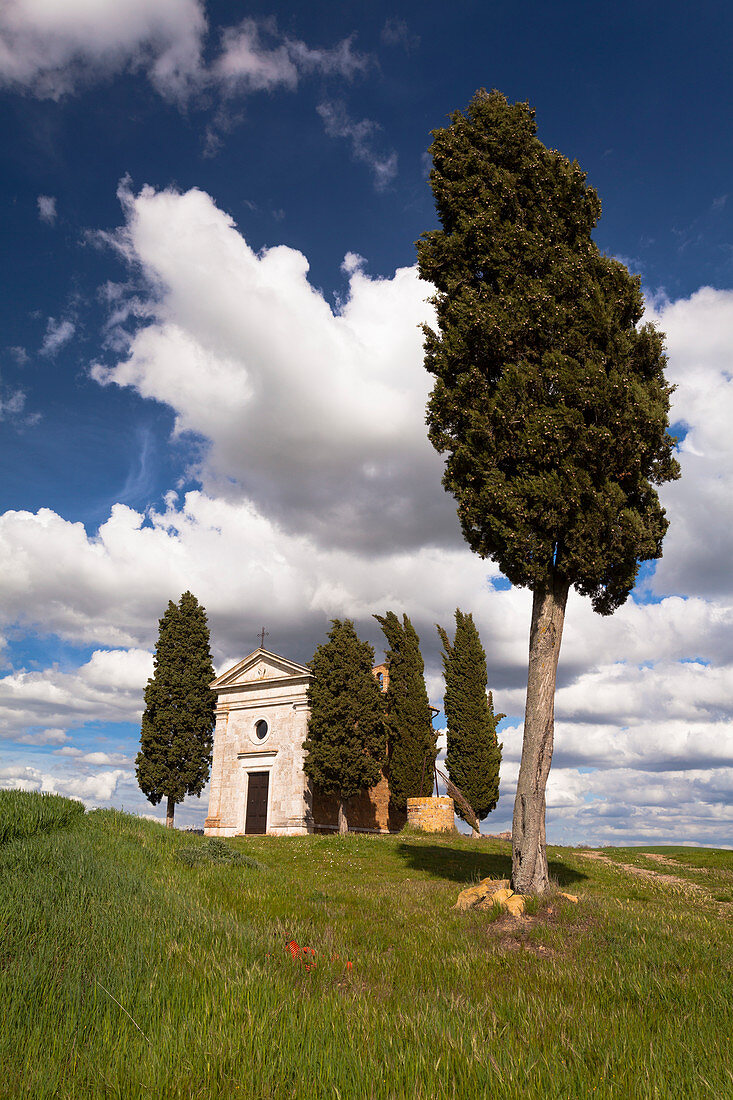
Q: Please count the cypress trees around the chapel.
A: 5